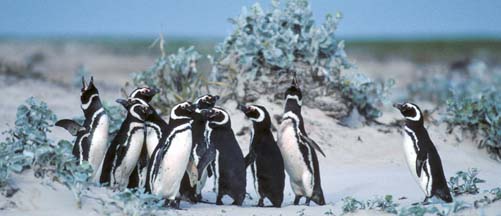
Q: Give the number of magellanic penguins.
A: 10